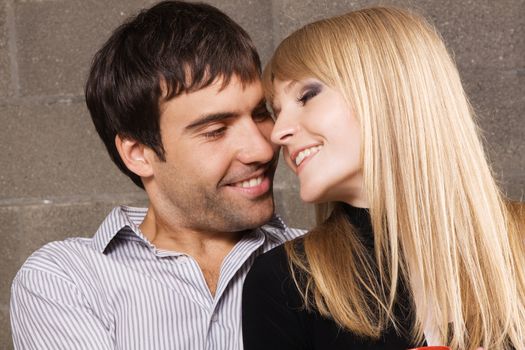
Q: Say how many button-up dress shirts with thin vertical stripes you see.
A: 1